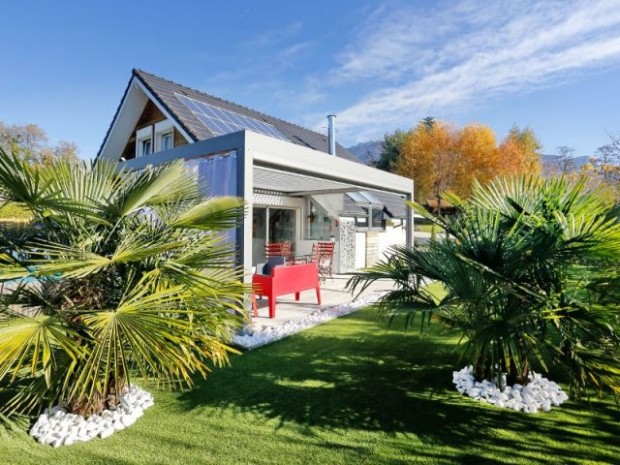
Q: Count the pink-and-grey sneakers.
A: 0